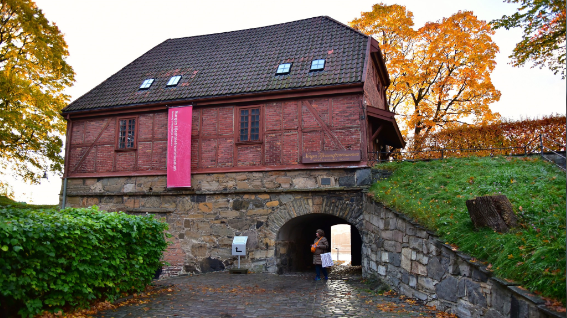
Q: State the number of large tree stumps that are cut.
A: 1